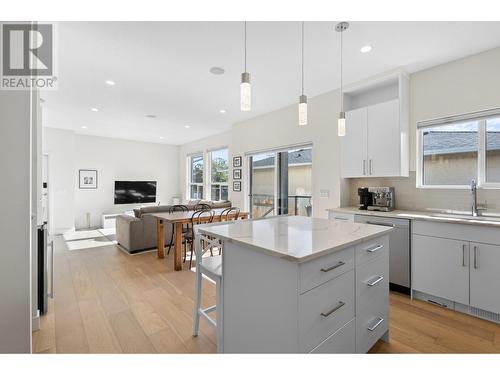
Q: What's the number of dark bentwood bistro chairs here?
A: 4